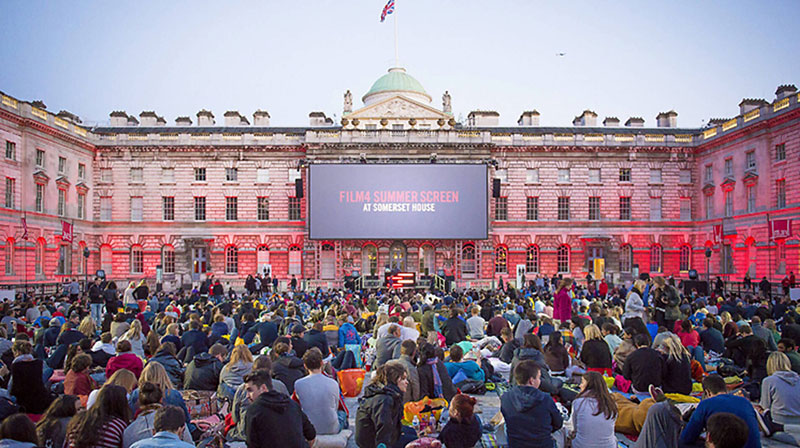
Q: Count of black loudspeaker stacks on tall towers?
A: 2